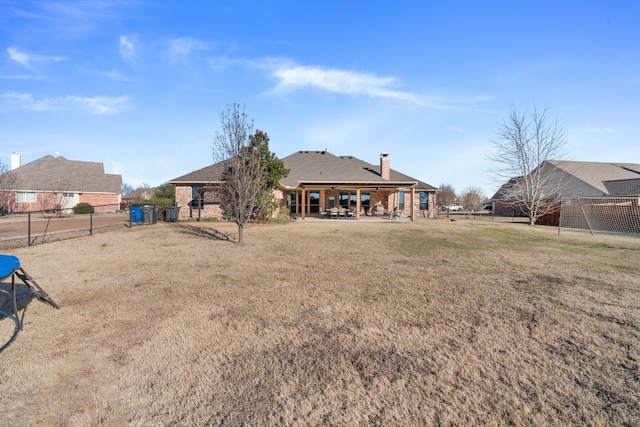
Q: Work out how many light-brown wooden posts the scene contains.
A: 3